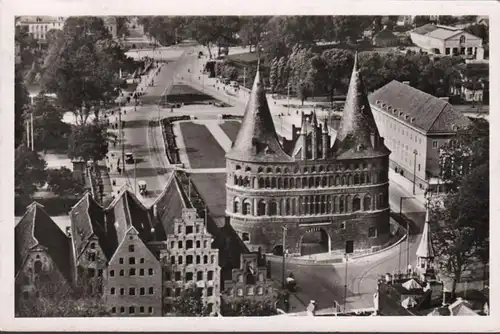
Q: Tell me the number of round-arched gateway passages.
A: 1